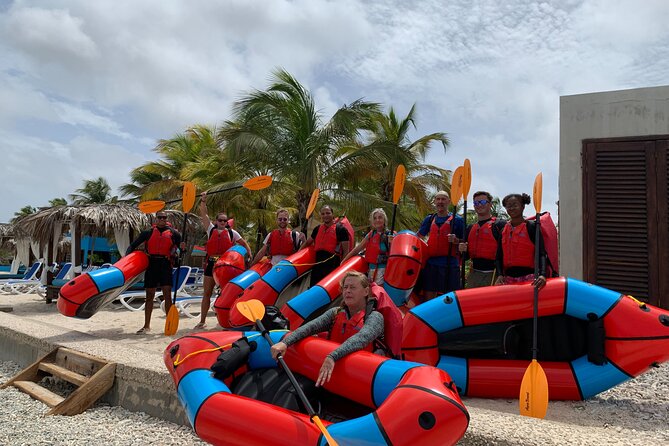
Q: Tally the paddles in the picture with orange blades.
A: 8